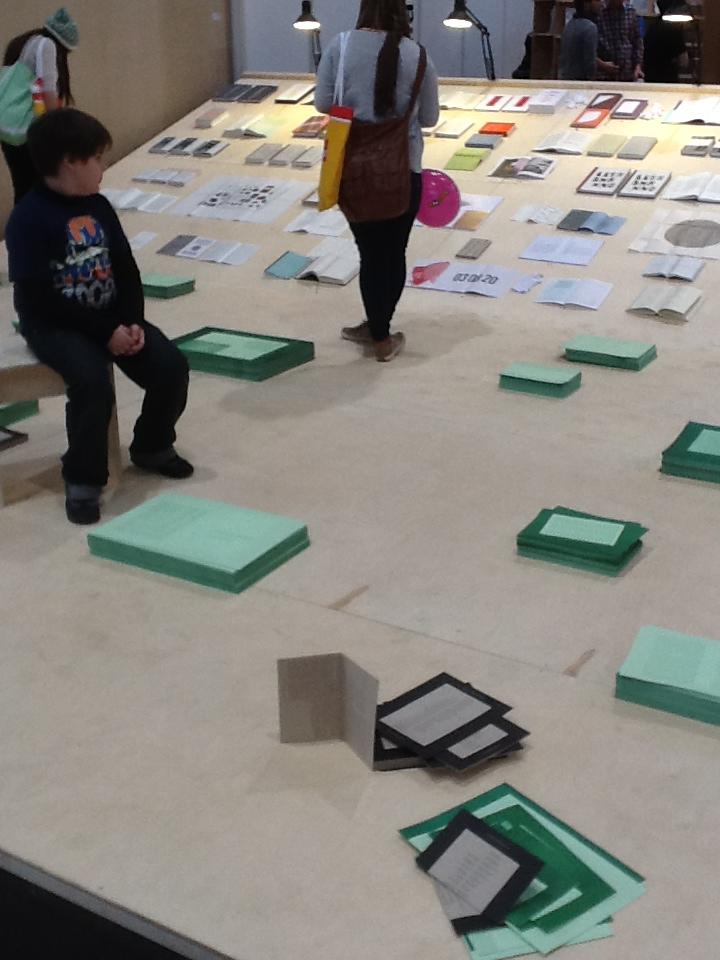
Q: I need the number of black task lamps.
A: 3